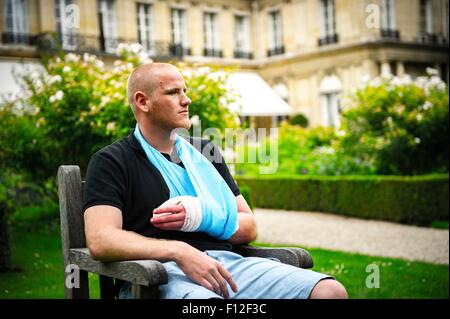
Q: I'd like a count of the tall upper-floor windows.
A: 11